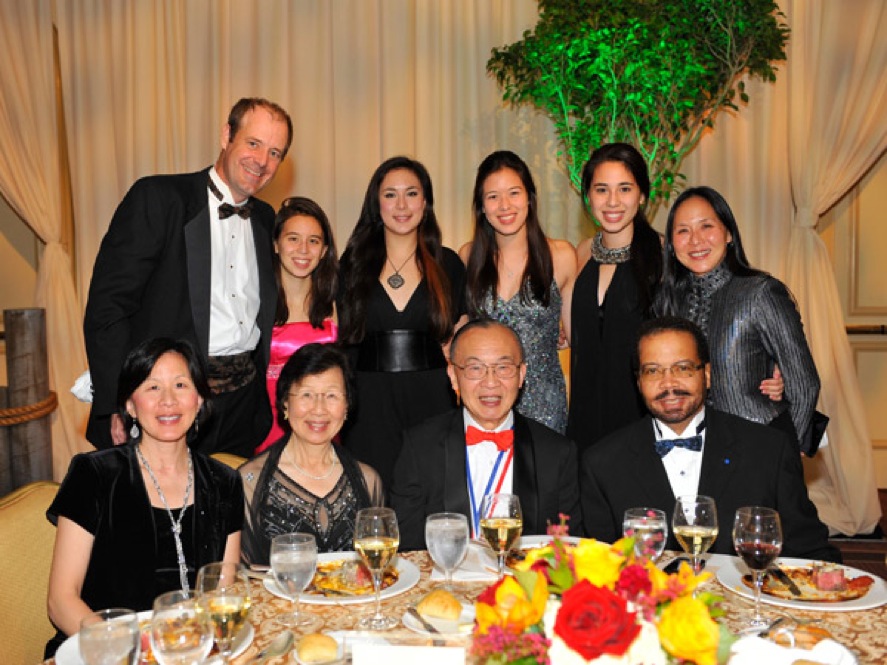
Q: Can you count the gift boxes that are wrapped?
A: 0